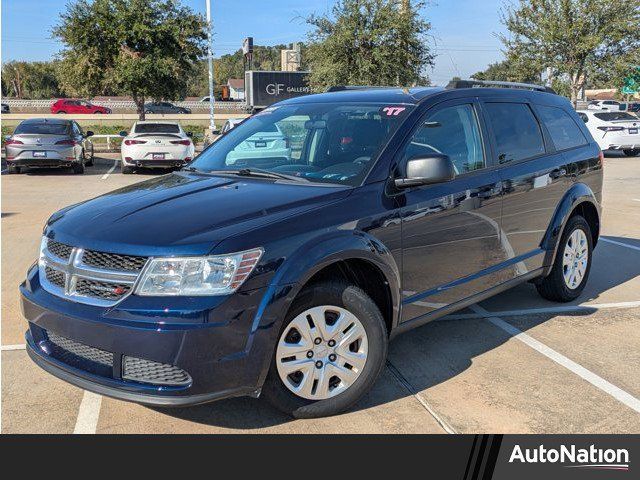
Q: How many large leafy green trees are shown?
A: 3